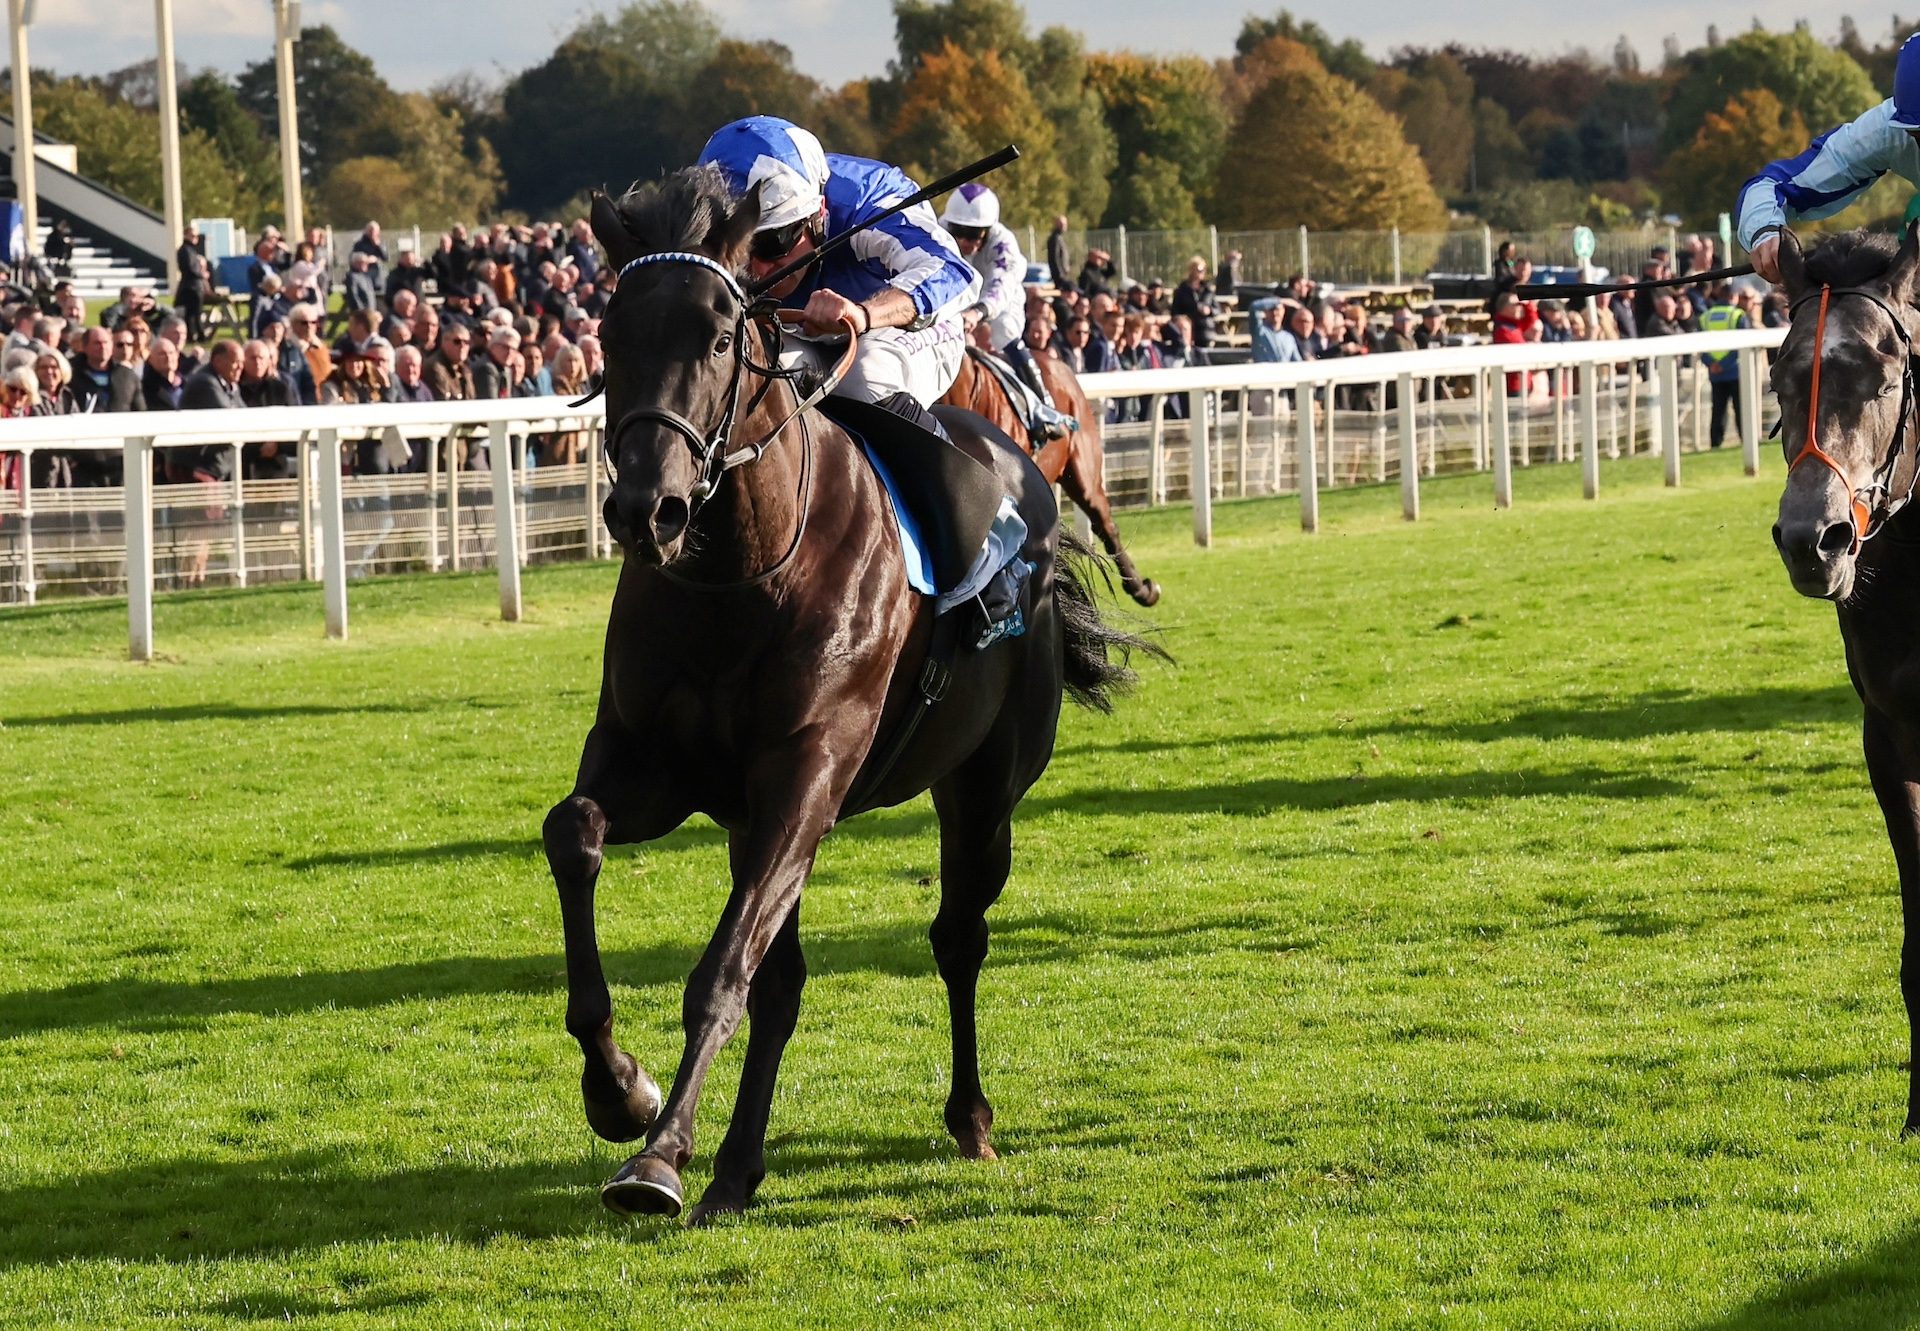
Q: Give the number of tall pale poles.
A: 3